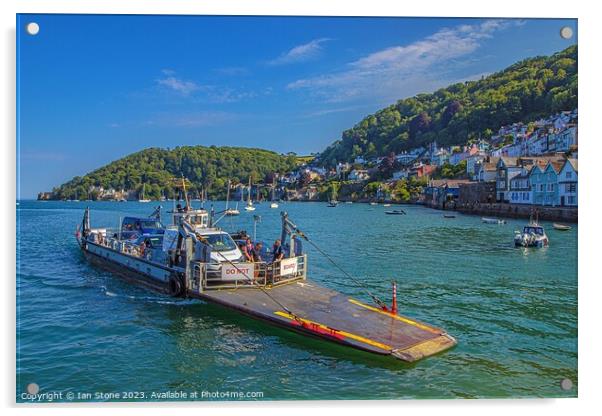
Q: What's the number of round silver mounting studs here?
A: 4